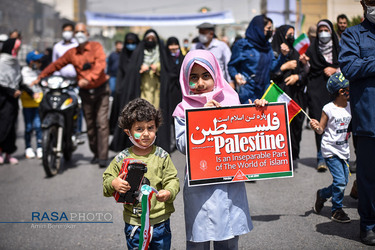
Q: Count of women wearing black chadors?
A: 5